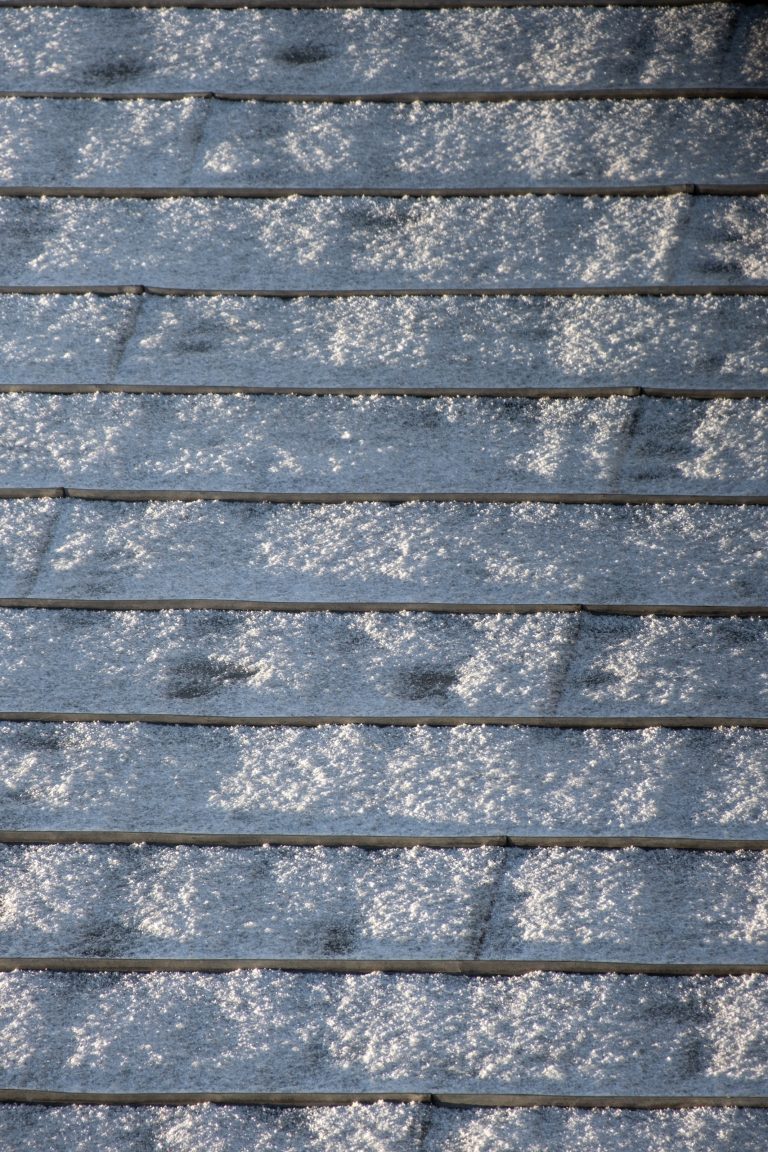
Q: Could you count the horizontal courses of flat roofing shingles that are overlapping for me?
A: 11